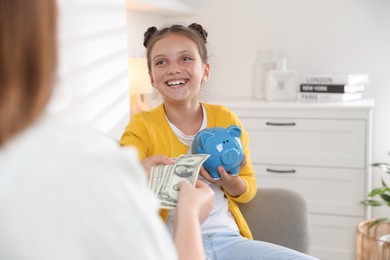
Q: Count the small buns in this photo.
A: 2